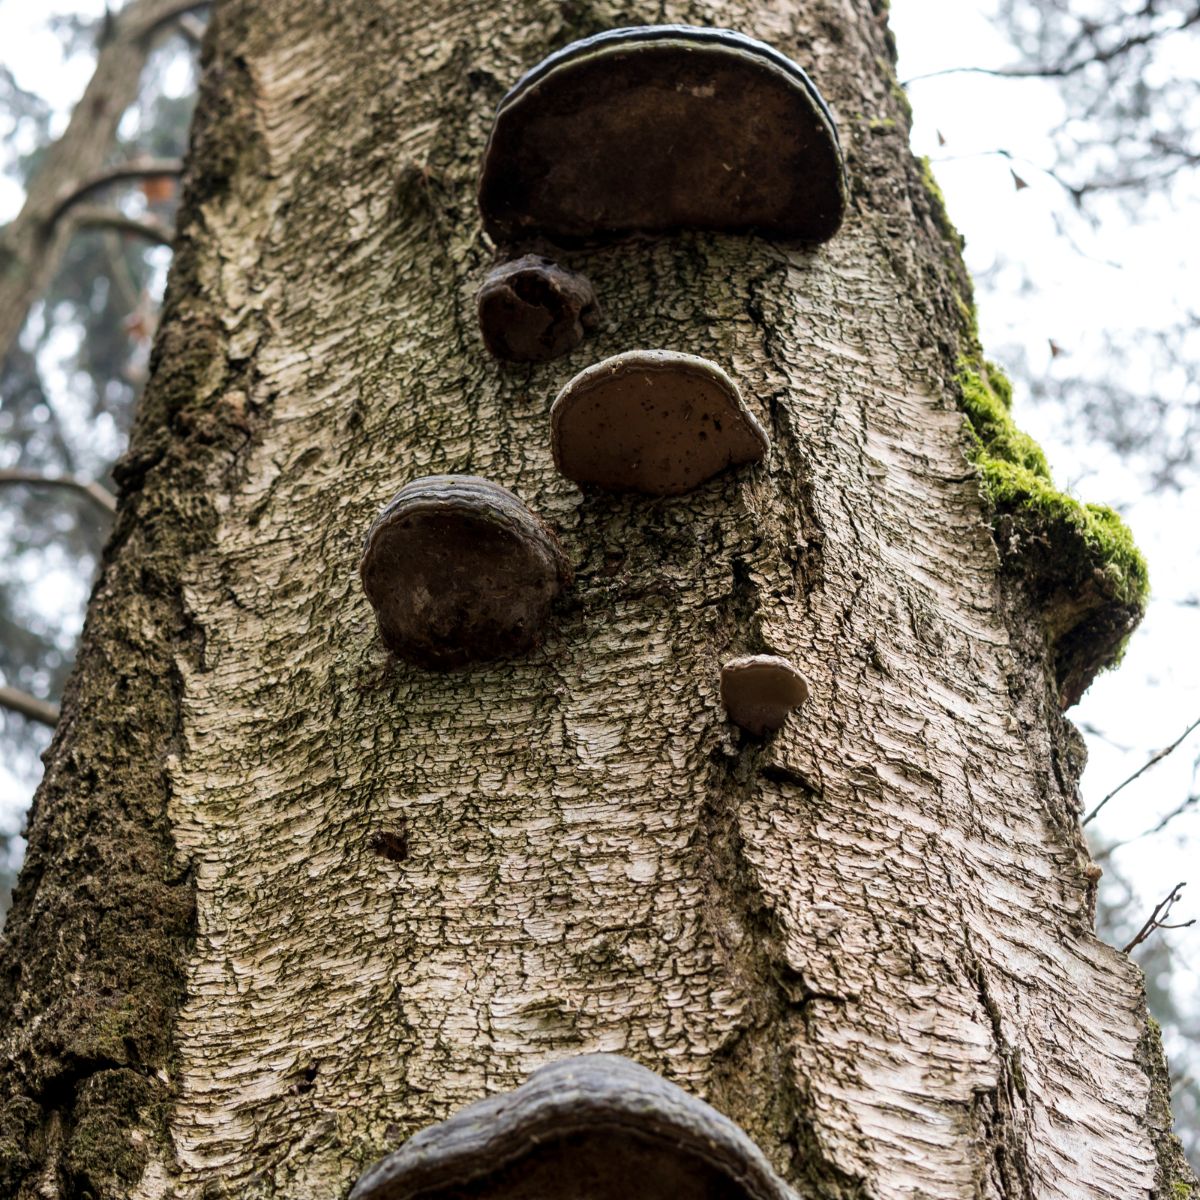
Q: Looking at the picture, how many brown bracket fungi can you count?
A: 6